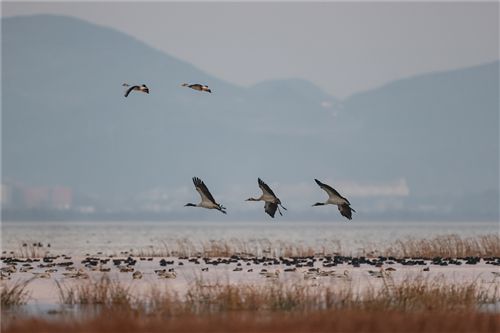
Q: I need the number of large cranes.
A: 3